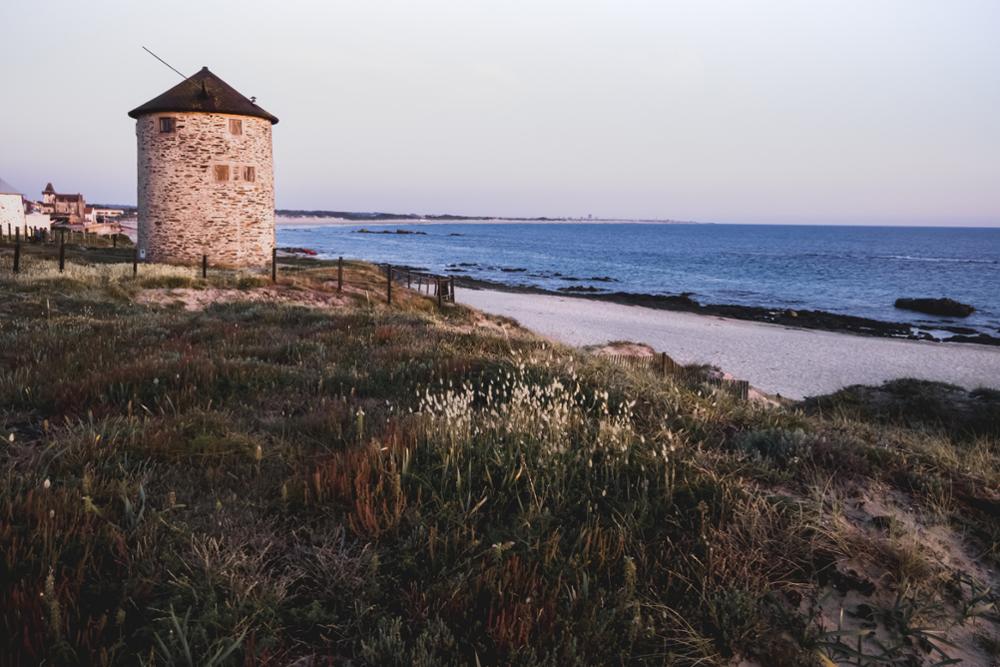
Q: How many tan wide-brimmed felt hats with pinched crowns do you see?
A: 0